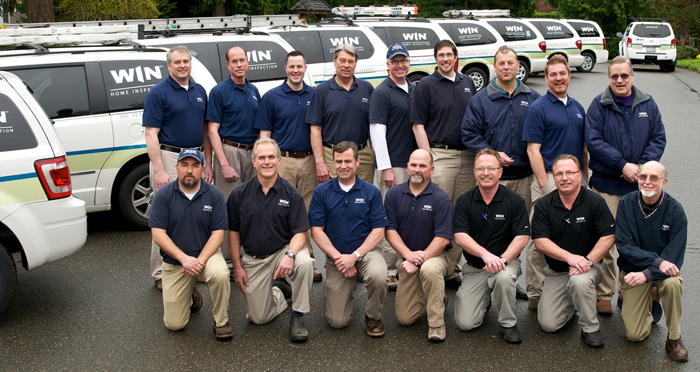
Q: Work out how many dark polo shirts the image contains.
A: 13